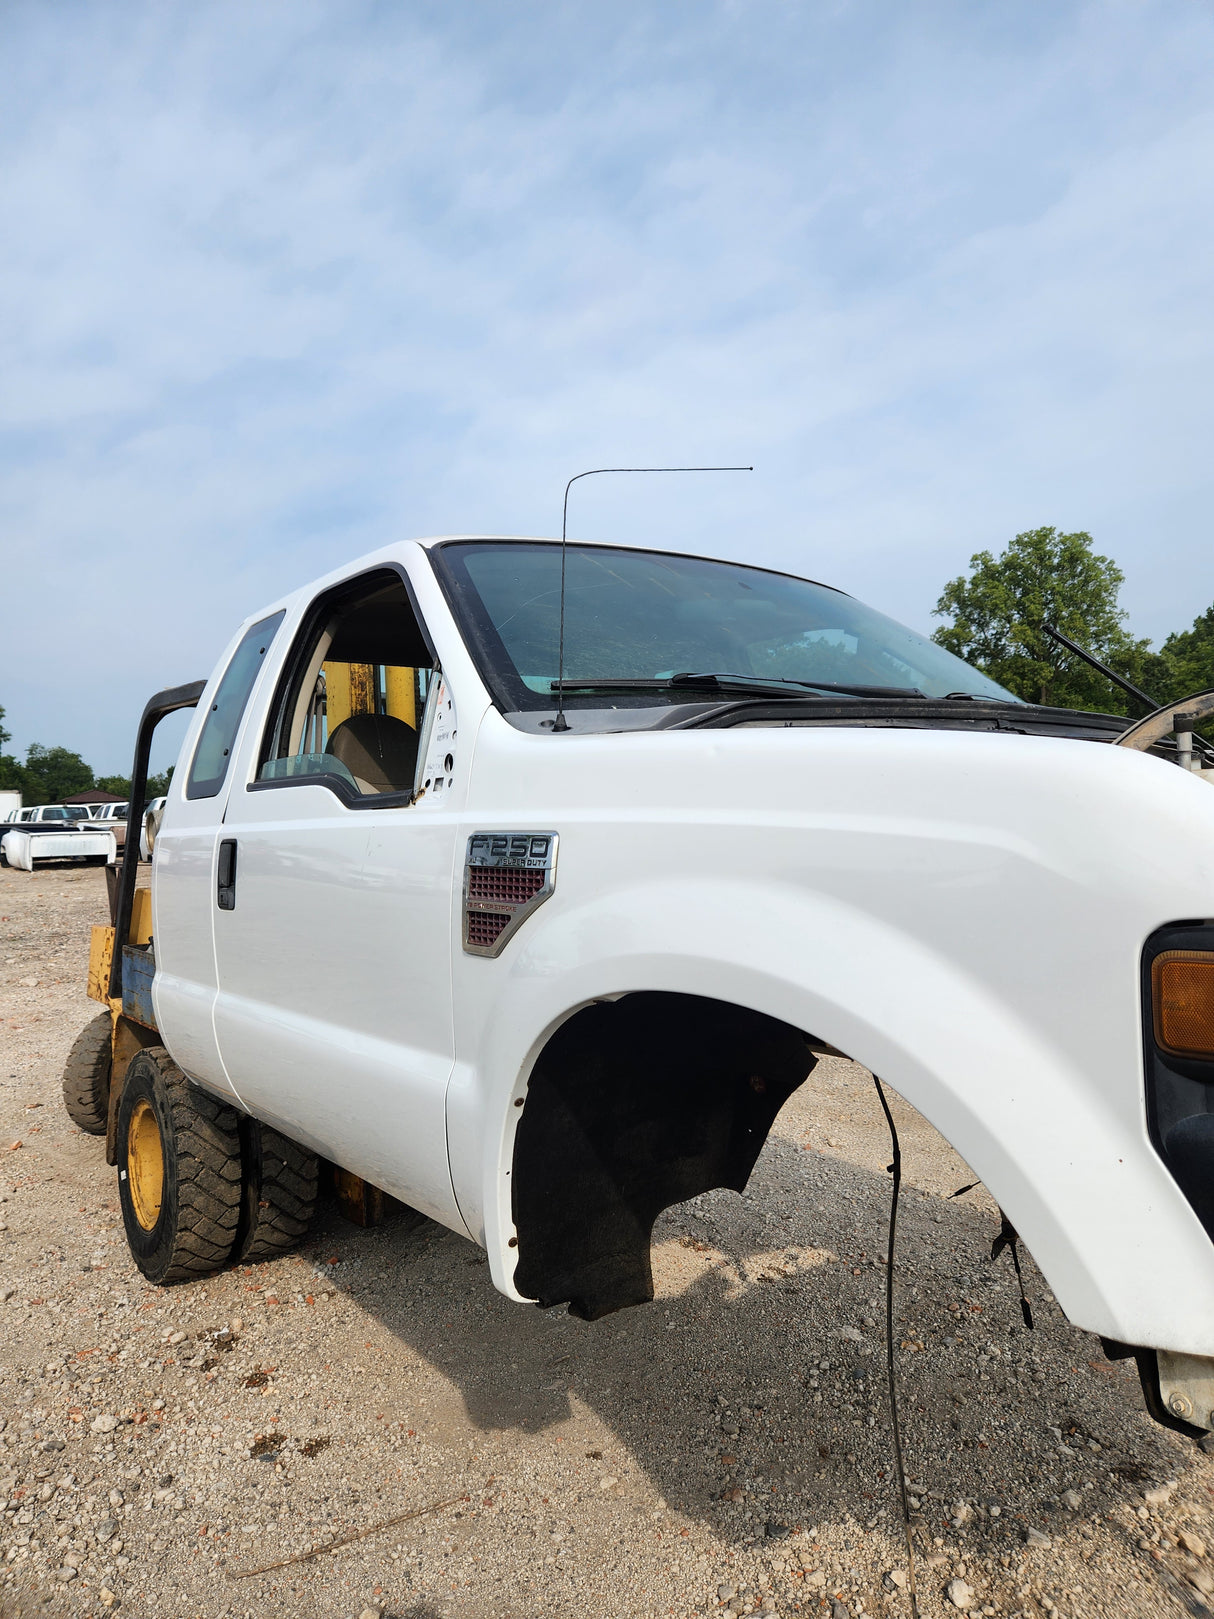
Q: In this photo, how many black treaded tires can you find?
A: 3